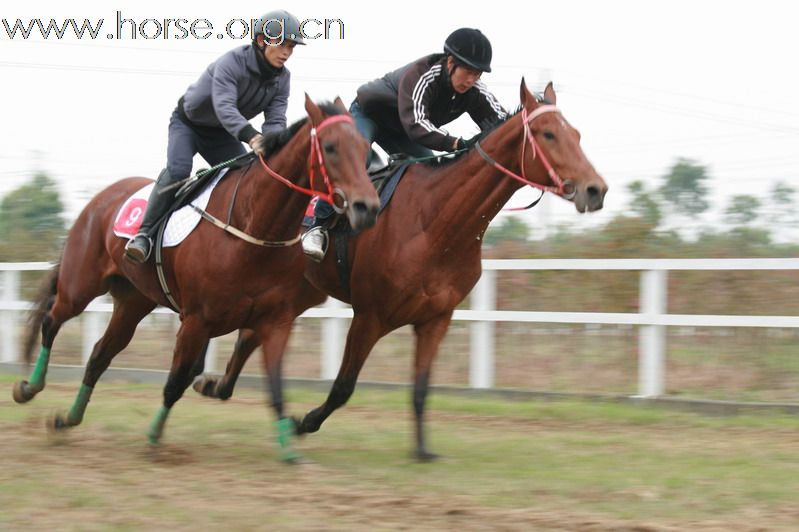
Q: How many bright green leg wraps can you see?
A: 4